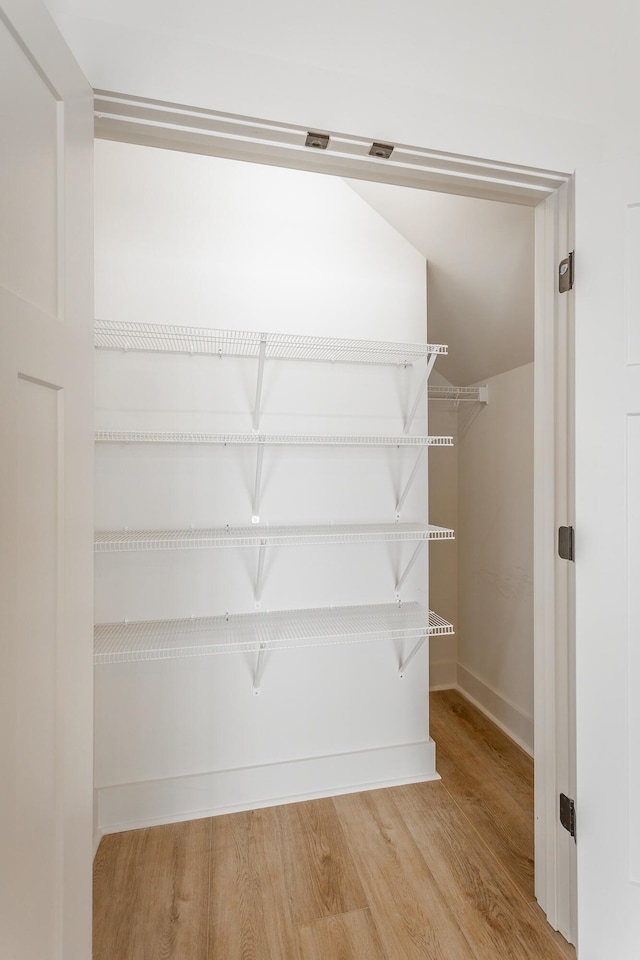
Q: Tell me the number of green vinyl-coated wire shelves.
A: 0